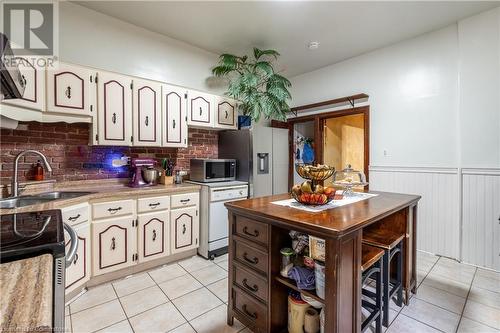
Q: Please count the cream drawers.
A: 4